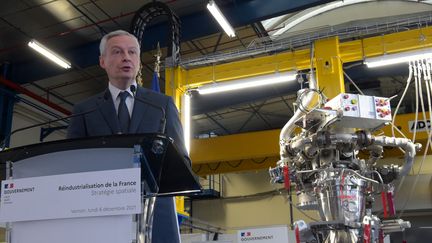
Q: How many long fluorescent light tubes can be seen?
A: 5